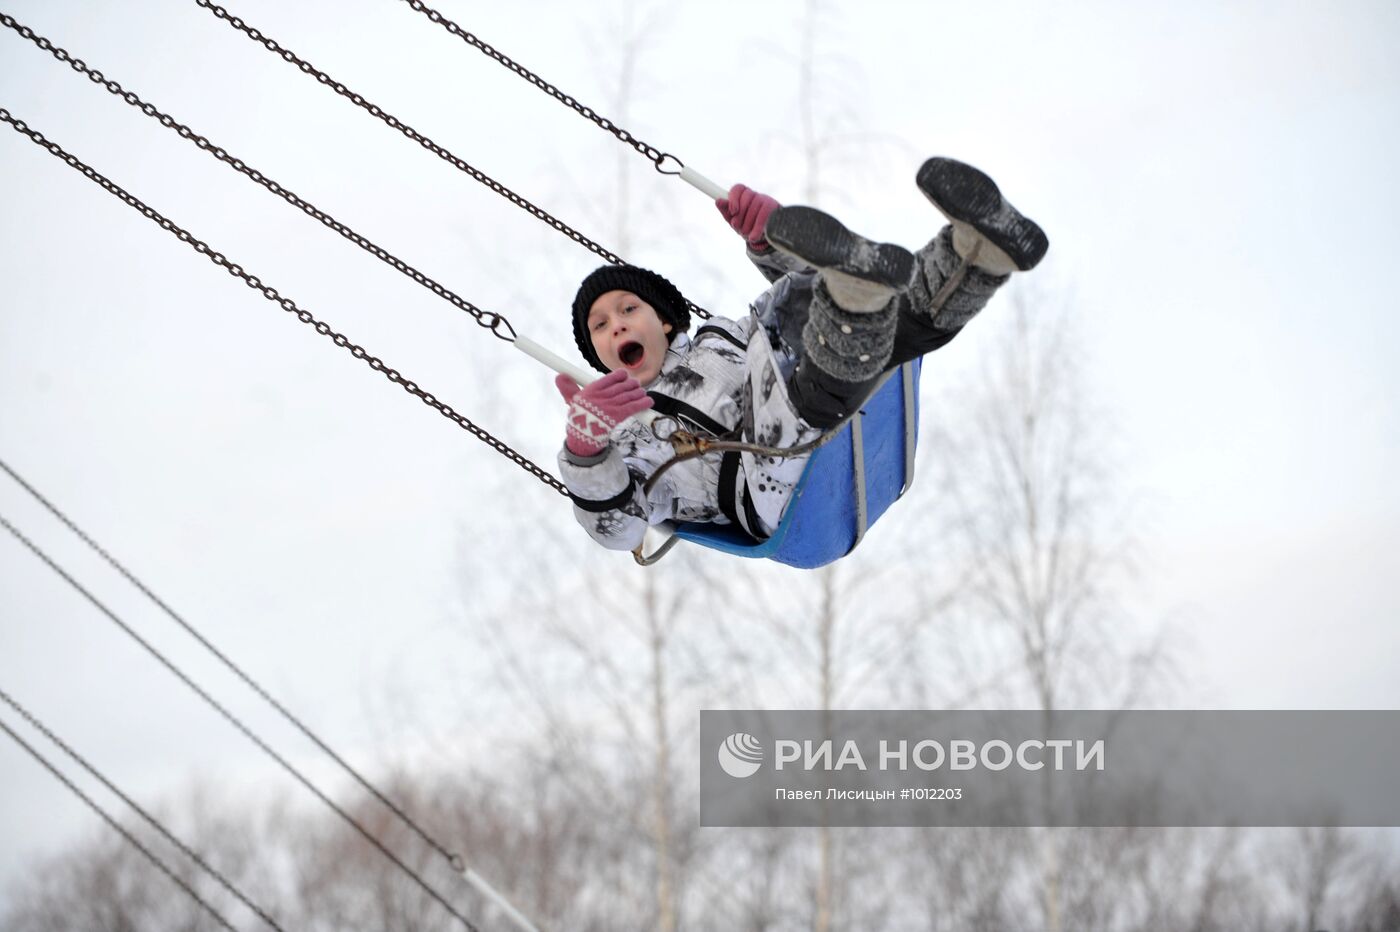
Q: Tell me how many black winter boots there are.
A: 2